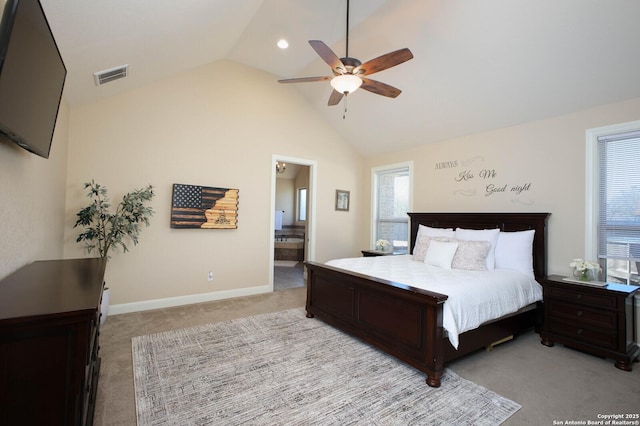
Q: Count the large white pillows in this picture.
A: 3